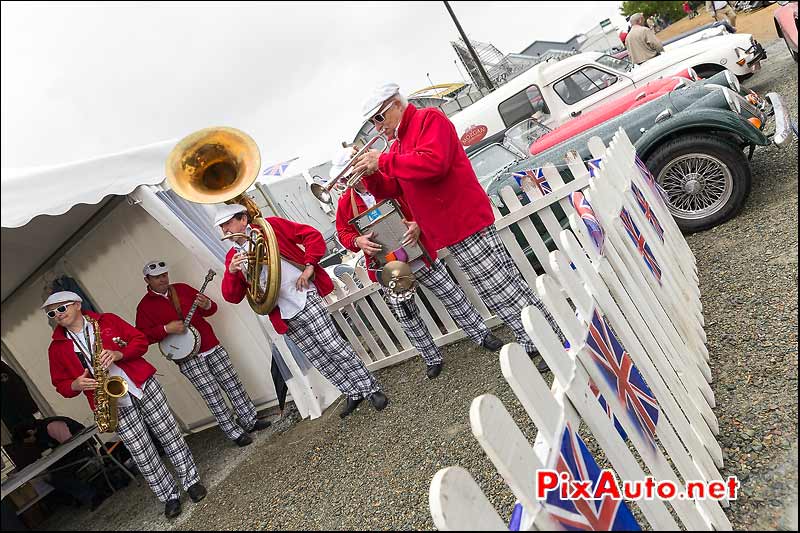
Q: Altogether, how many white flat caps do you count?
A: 5